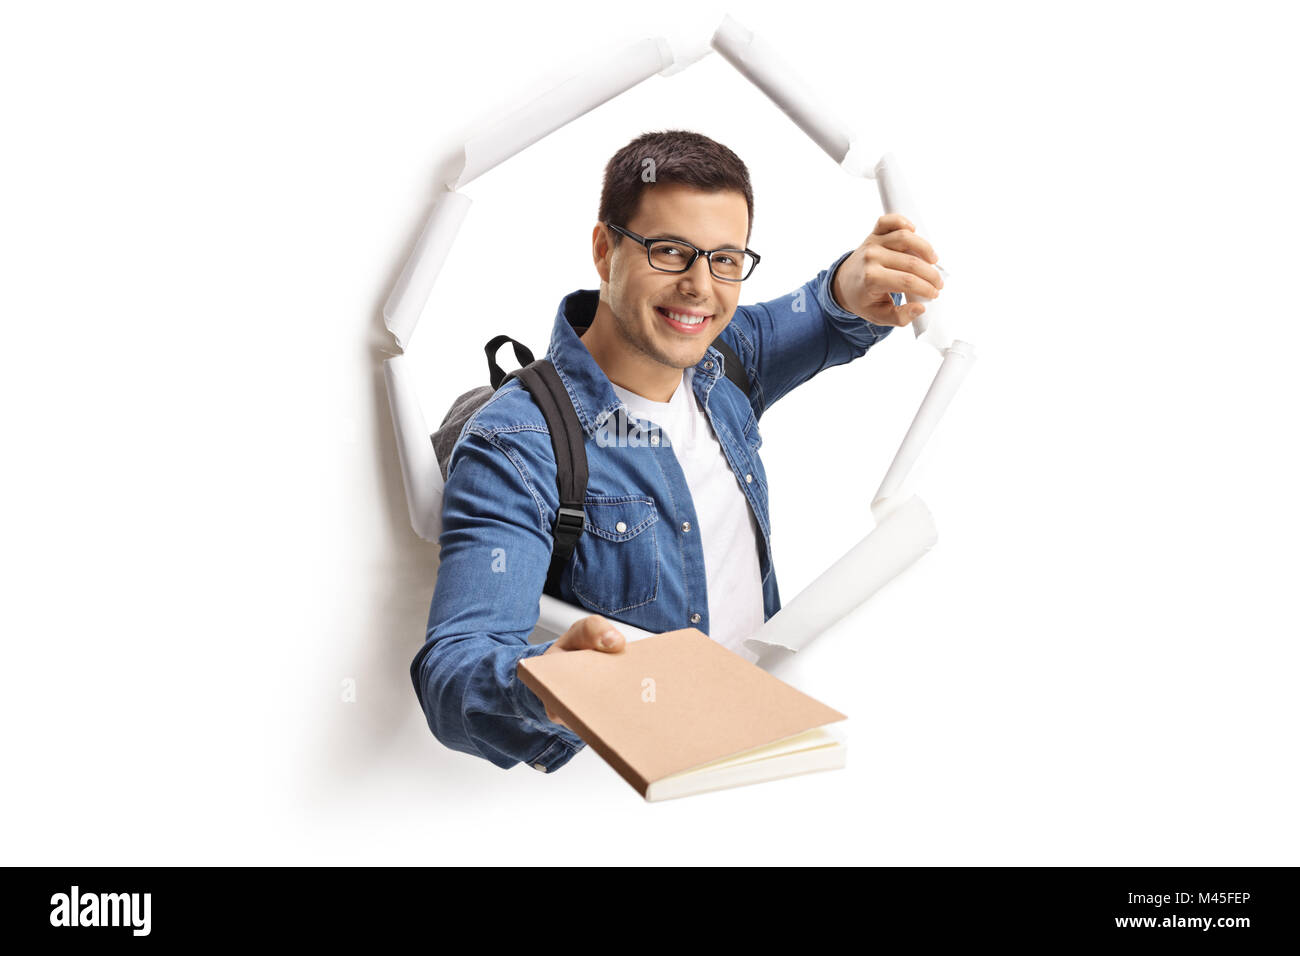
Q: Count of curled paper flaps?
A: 8